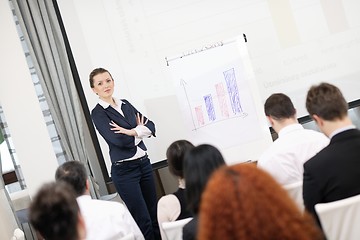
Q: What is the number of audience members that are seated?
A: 7